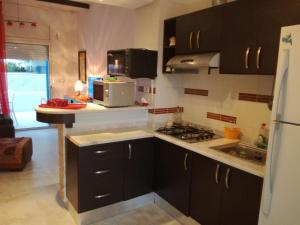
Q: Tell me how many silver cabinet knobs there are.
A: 11